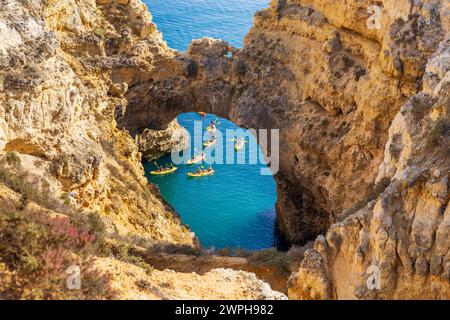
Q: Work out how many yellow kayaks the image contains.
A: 6